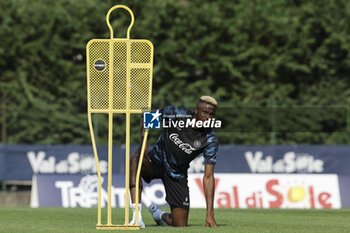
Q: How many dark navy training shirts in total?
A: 1